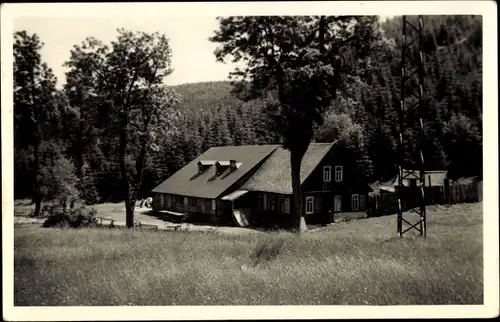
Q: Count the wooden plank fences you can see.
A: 1